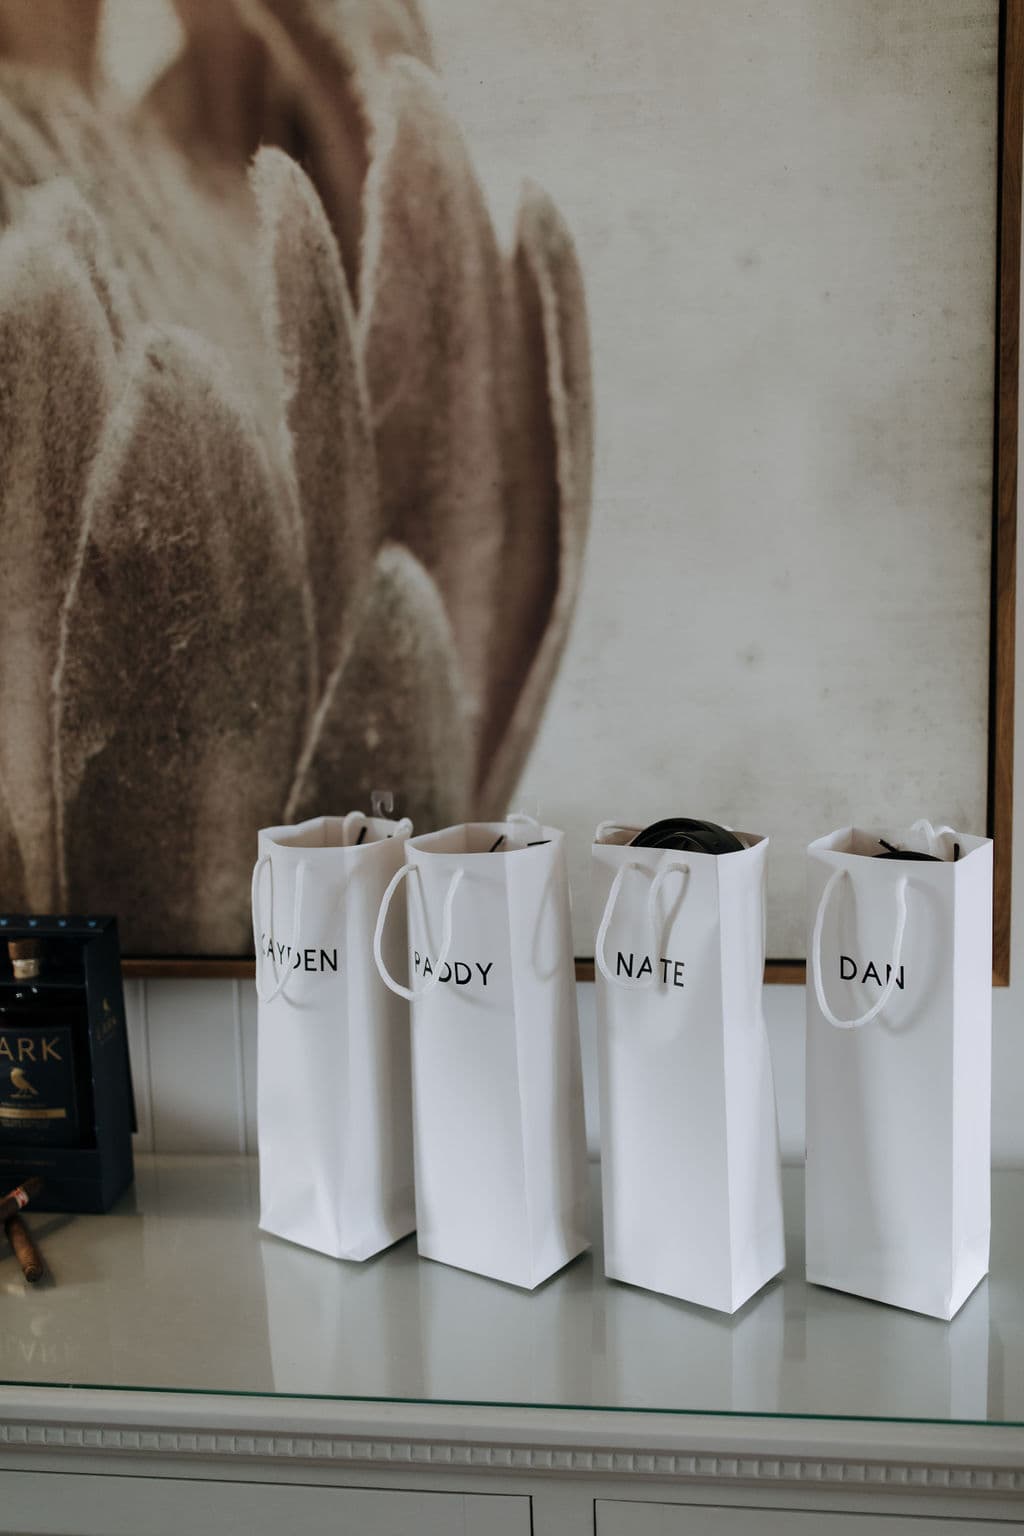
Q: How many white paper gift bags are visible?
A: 4